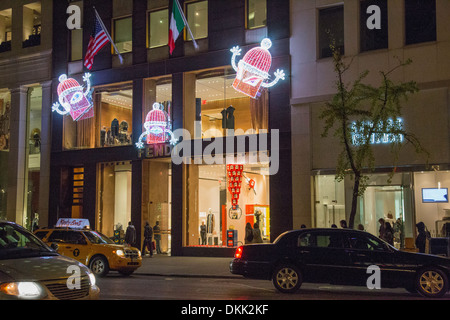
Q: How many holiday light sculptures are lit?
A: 3